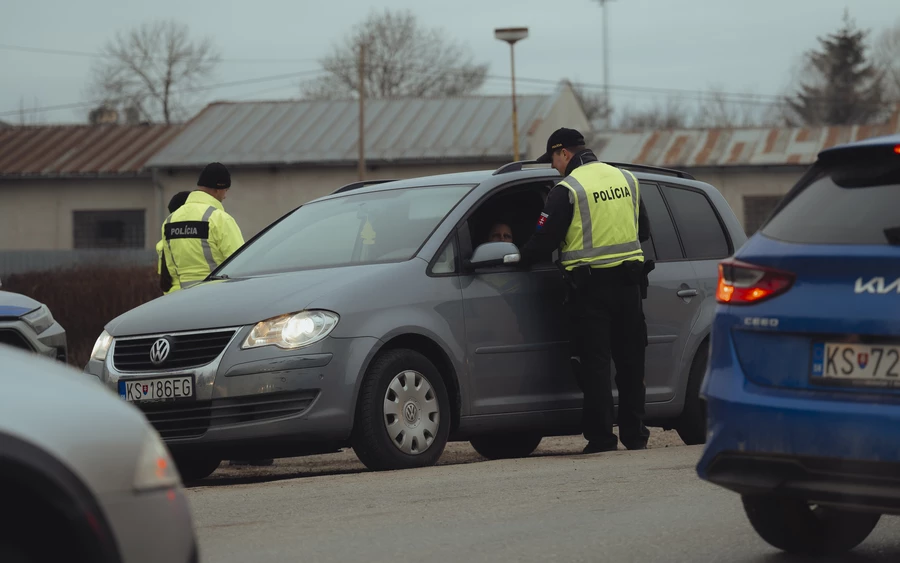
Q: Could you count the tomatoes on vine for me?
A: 0